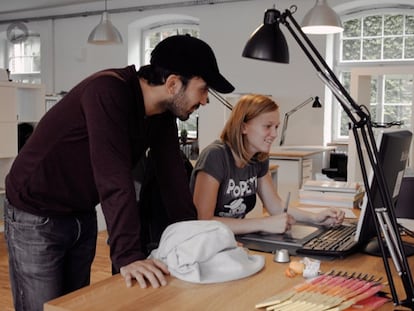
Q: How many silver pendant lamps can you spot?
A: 2